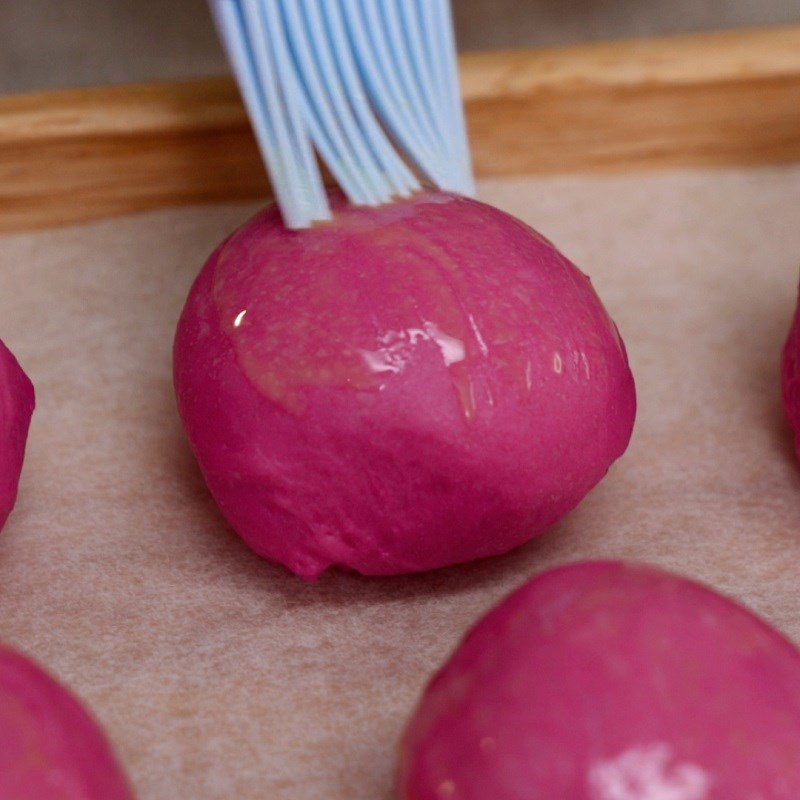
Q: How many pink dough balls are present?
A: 5